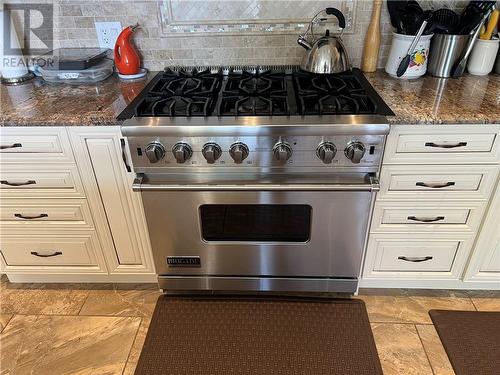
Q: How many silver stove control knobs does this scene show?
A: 7